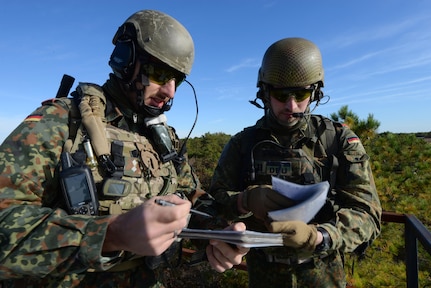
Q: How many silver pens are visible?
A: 1